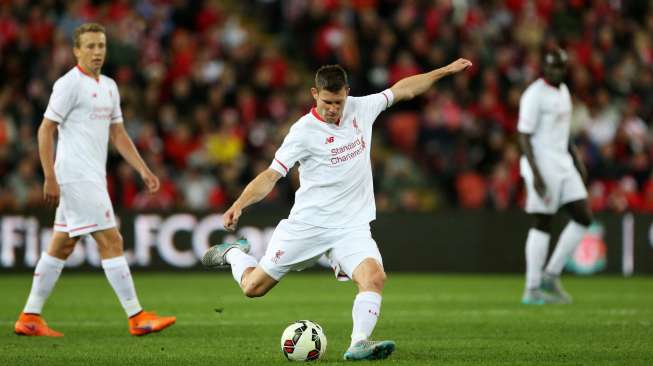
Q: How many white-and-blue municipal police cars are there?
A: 0